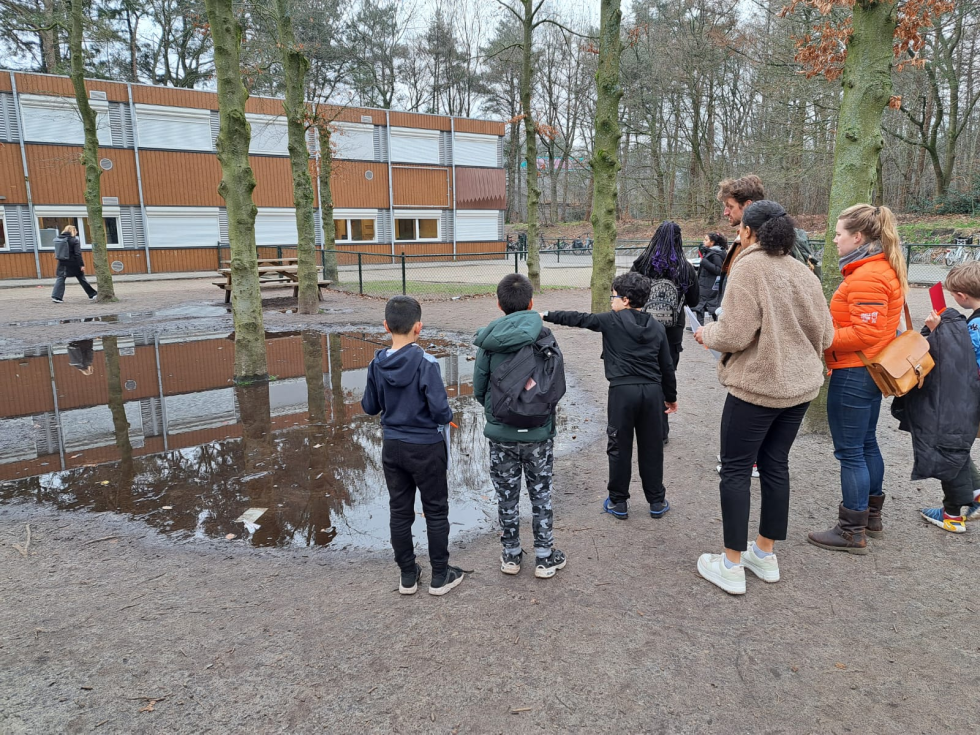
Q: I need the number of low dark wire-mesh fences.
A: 1